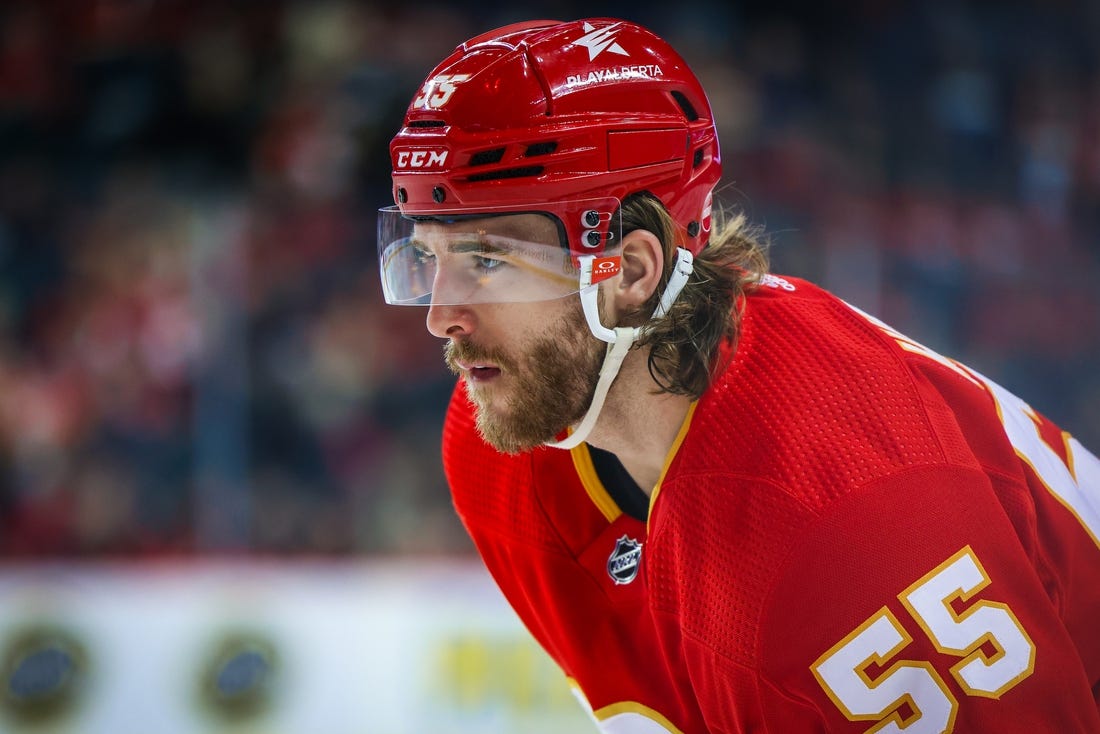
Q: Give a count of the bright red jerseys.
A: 1